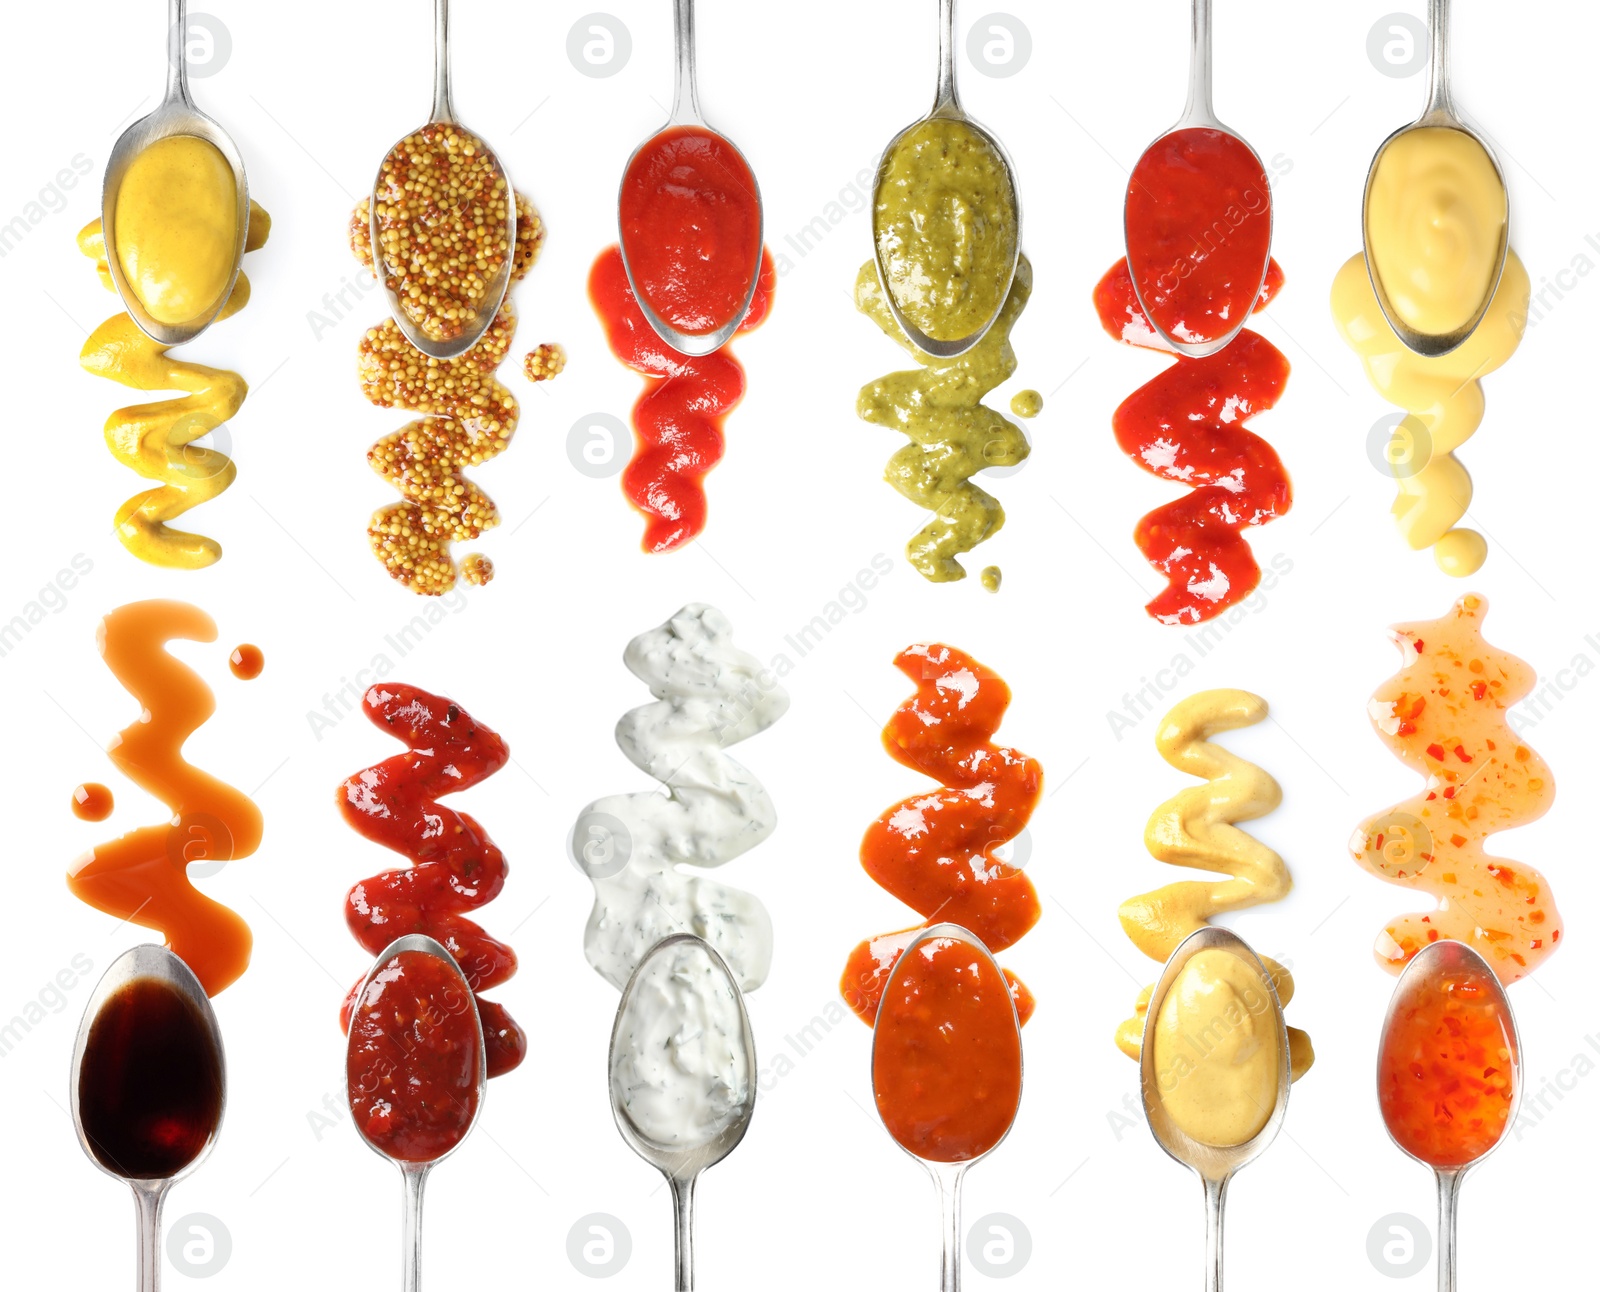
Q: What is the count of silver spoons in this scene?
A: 12